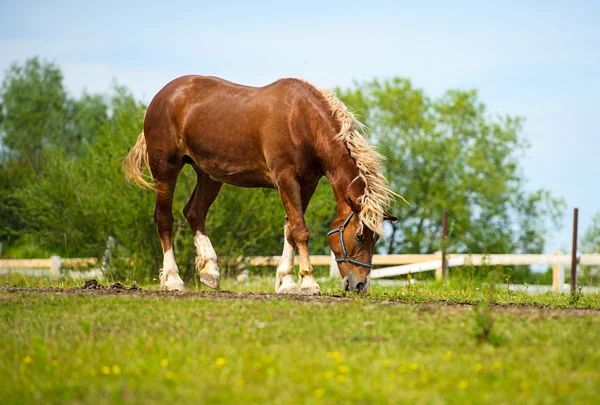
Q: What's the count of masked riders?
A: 0